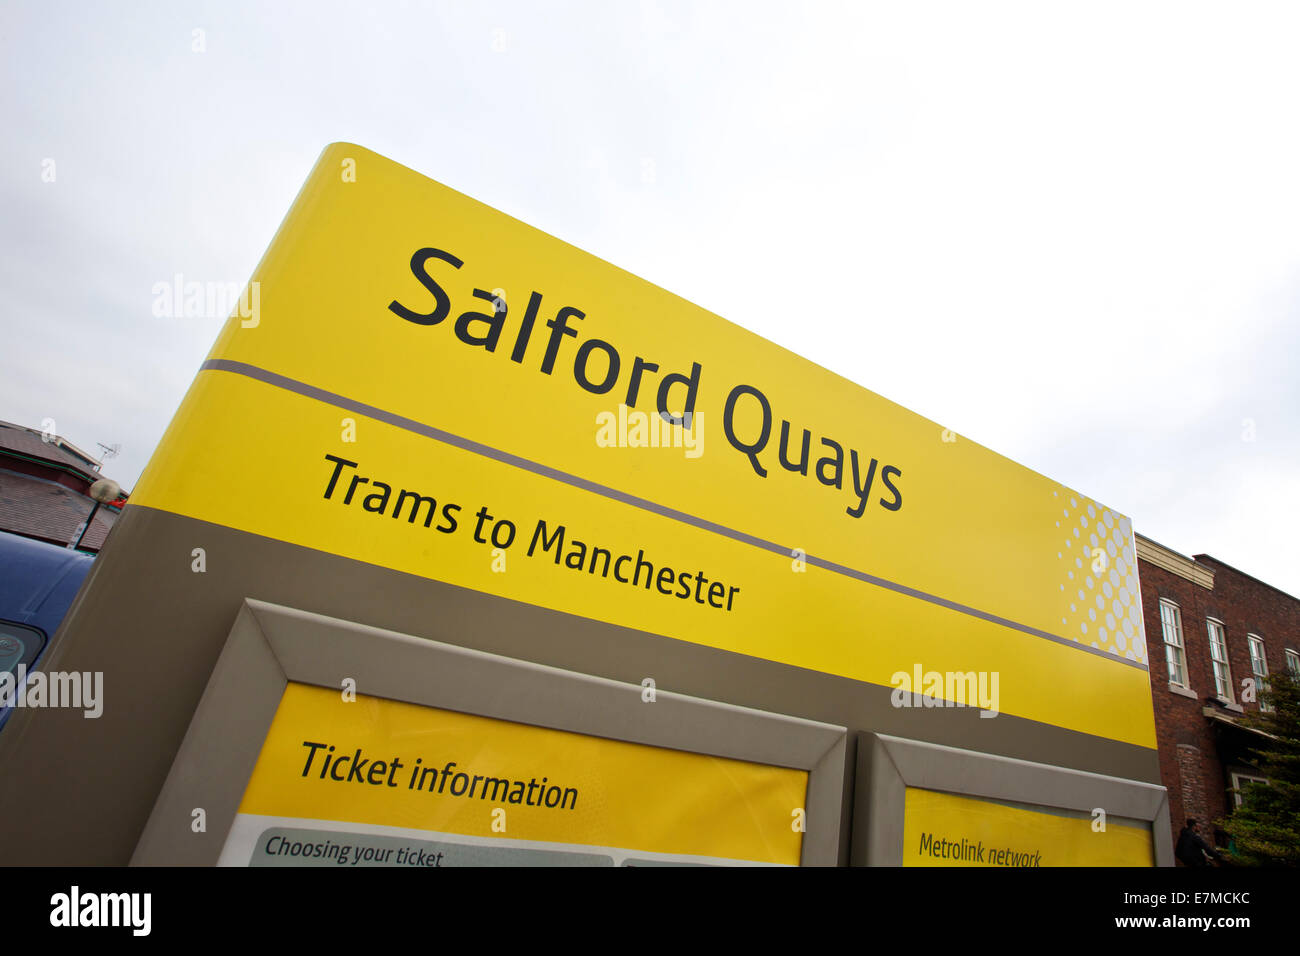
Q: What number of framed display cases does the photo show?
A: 2